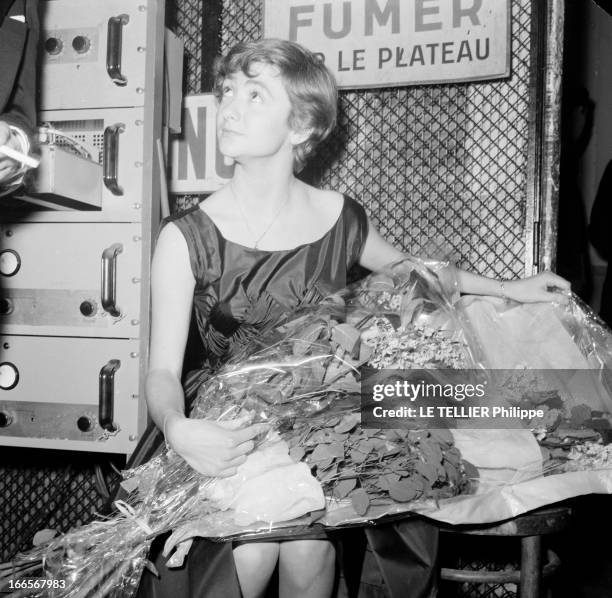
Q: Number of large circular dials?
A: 2